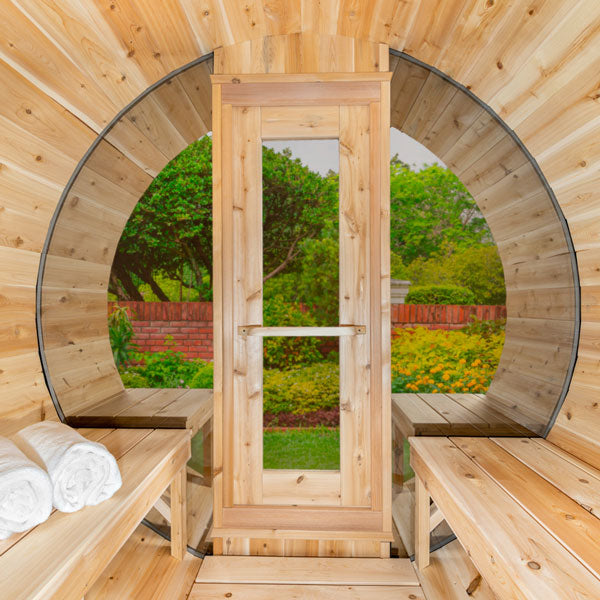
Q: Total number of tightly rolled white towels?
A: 2